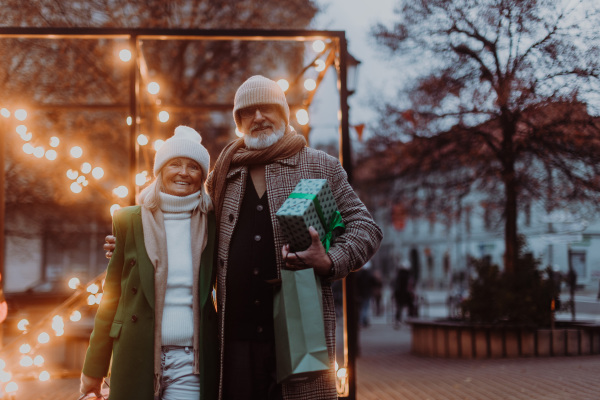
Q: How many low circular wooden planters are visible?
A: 1